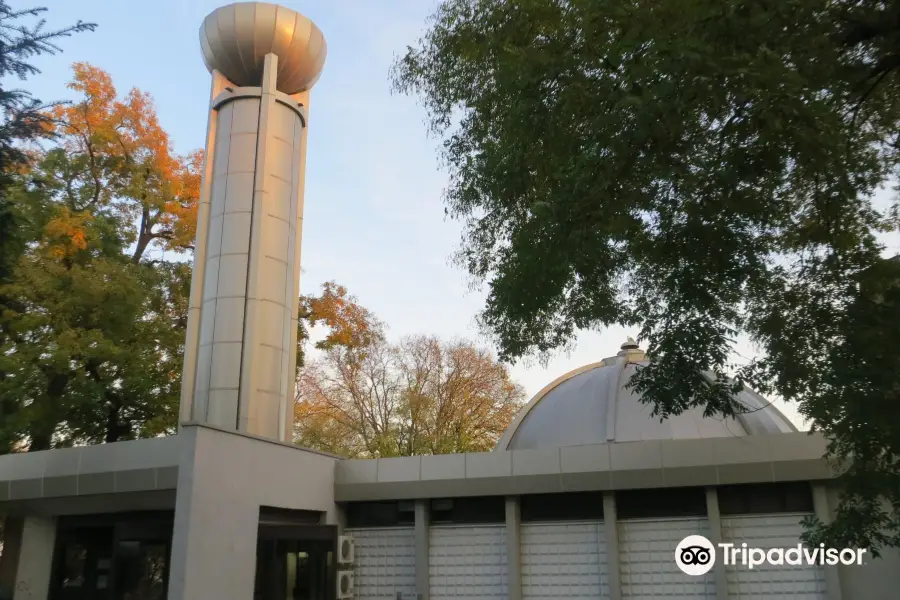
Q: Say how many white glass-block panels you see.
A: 5